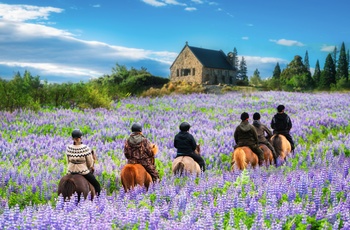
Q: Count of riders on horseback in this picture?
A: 6